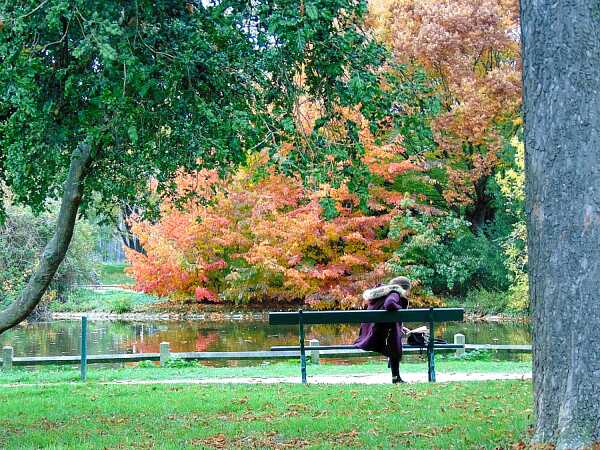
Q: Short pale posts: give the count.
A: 4